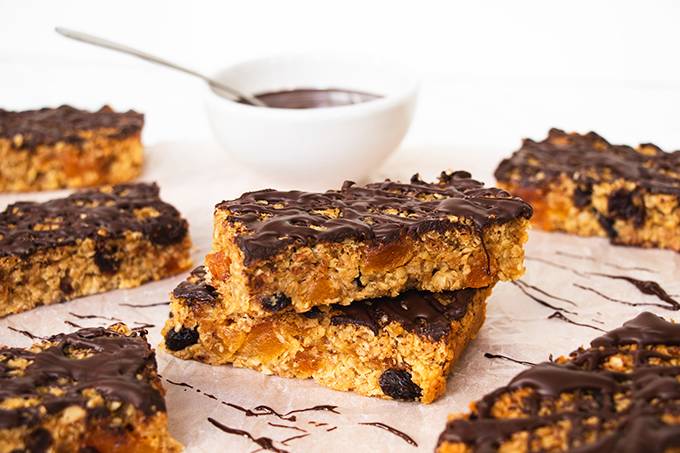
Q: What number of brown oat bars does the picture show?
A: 7